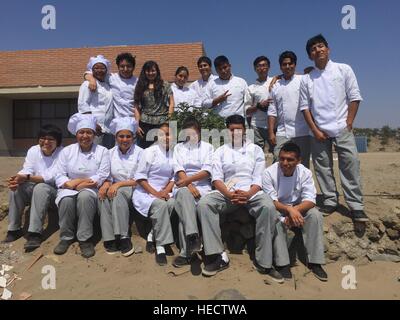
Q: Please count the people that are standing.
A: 9